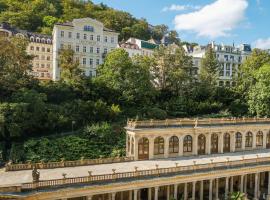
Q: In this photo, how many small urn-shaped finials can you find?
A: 11